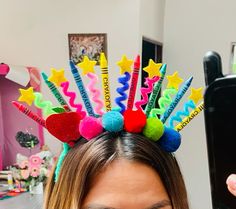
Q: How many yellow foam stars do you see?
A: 7